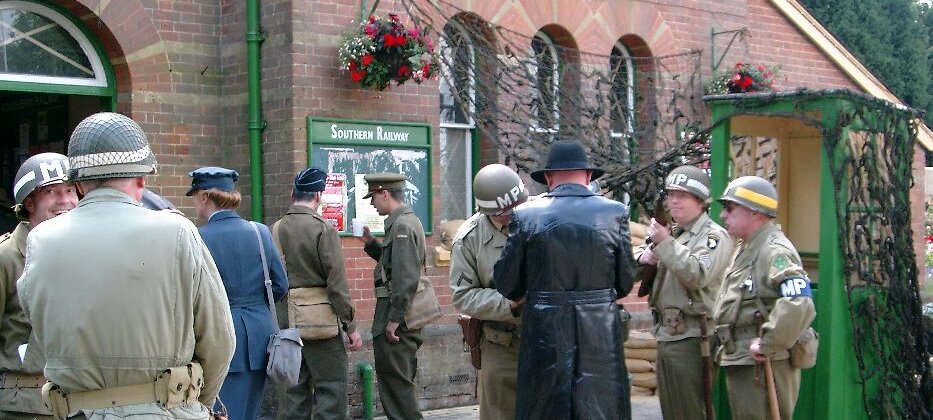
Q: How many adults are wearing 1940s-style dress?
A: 9